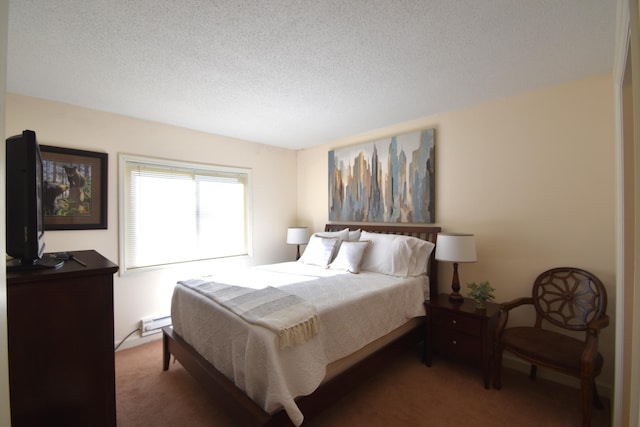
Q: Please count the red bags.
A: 0